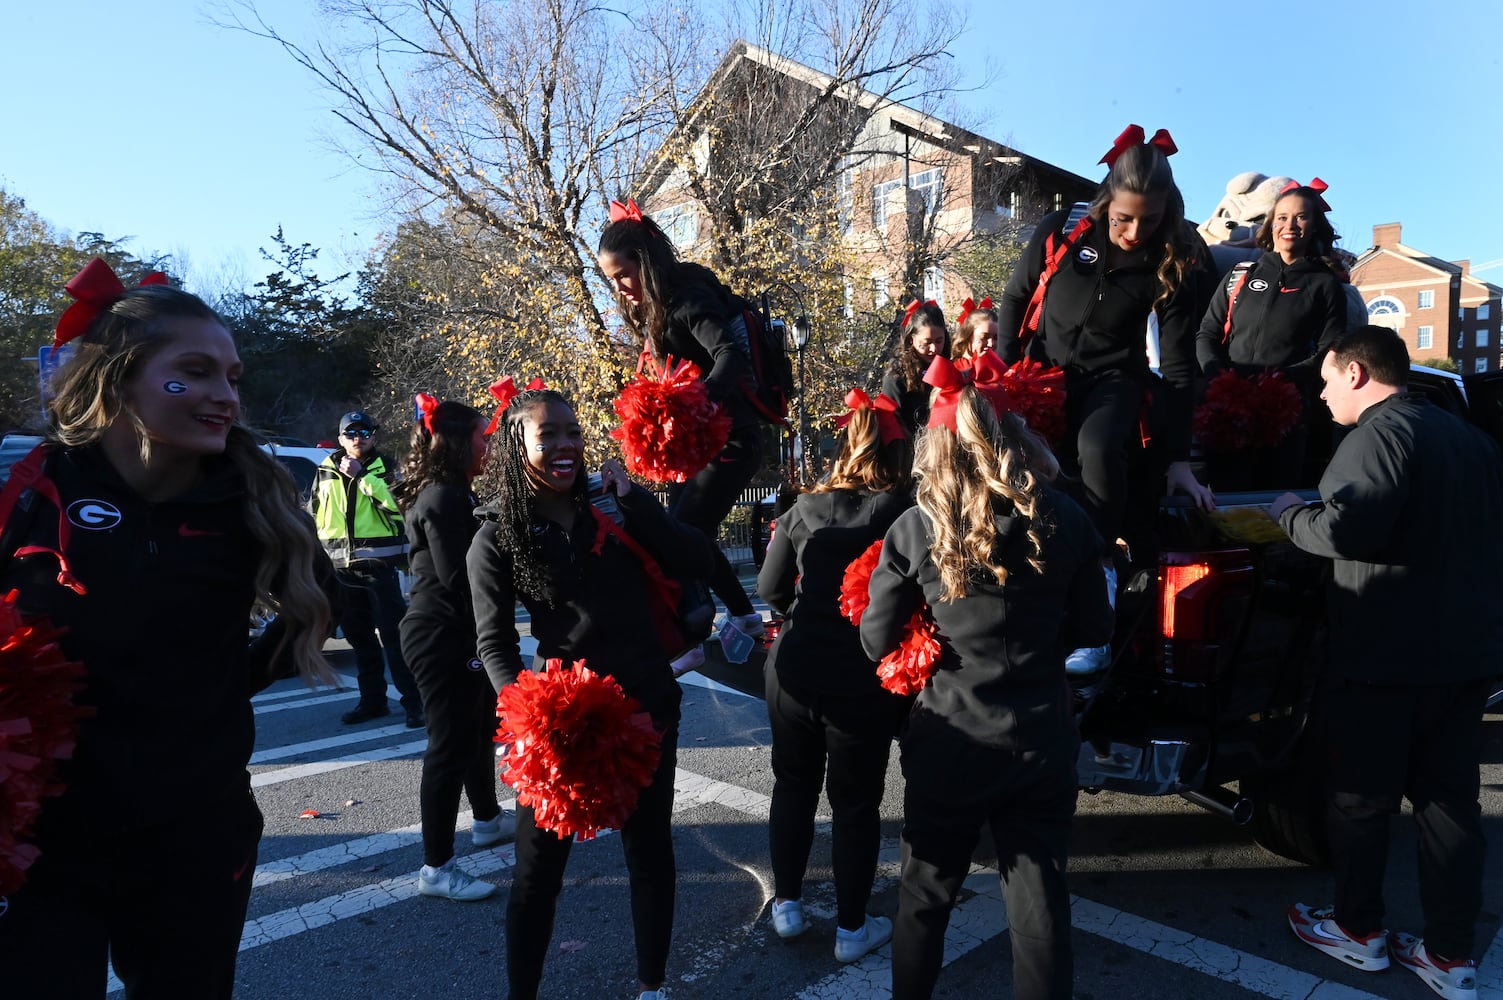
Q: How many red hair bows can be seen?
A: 10